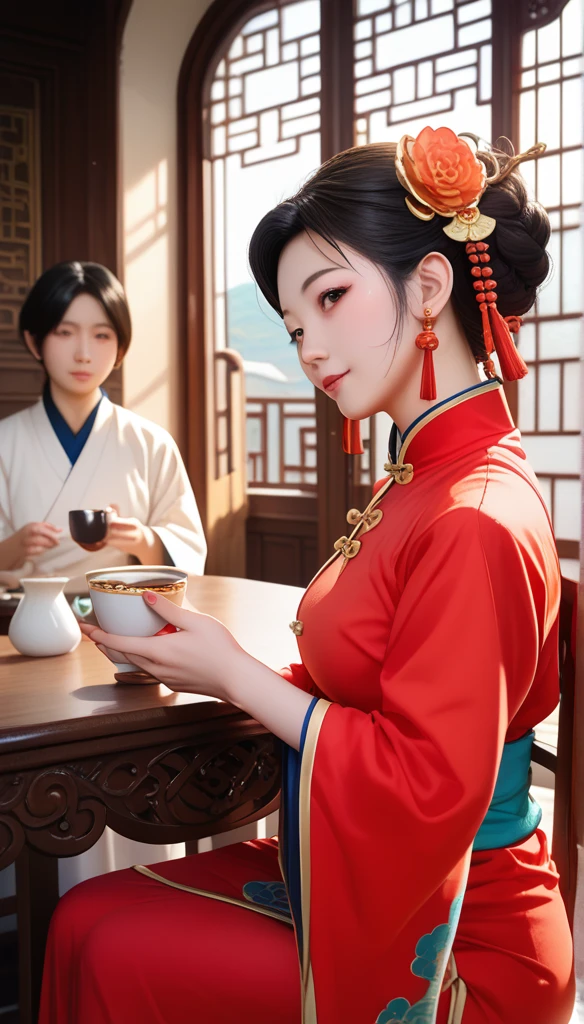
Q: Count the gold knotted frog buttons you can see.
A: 4